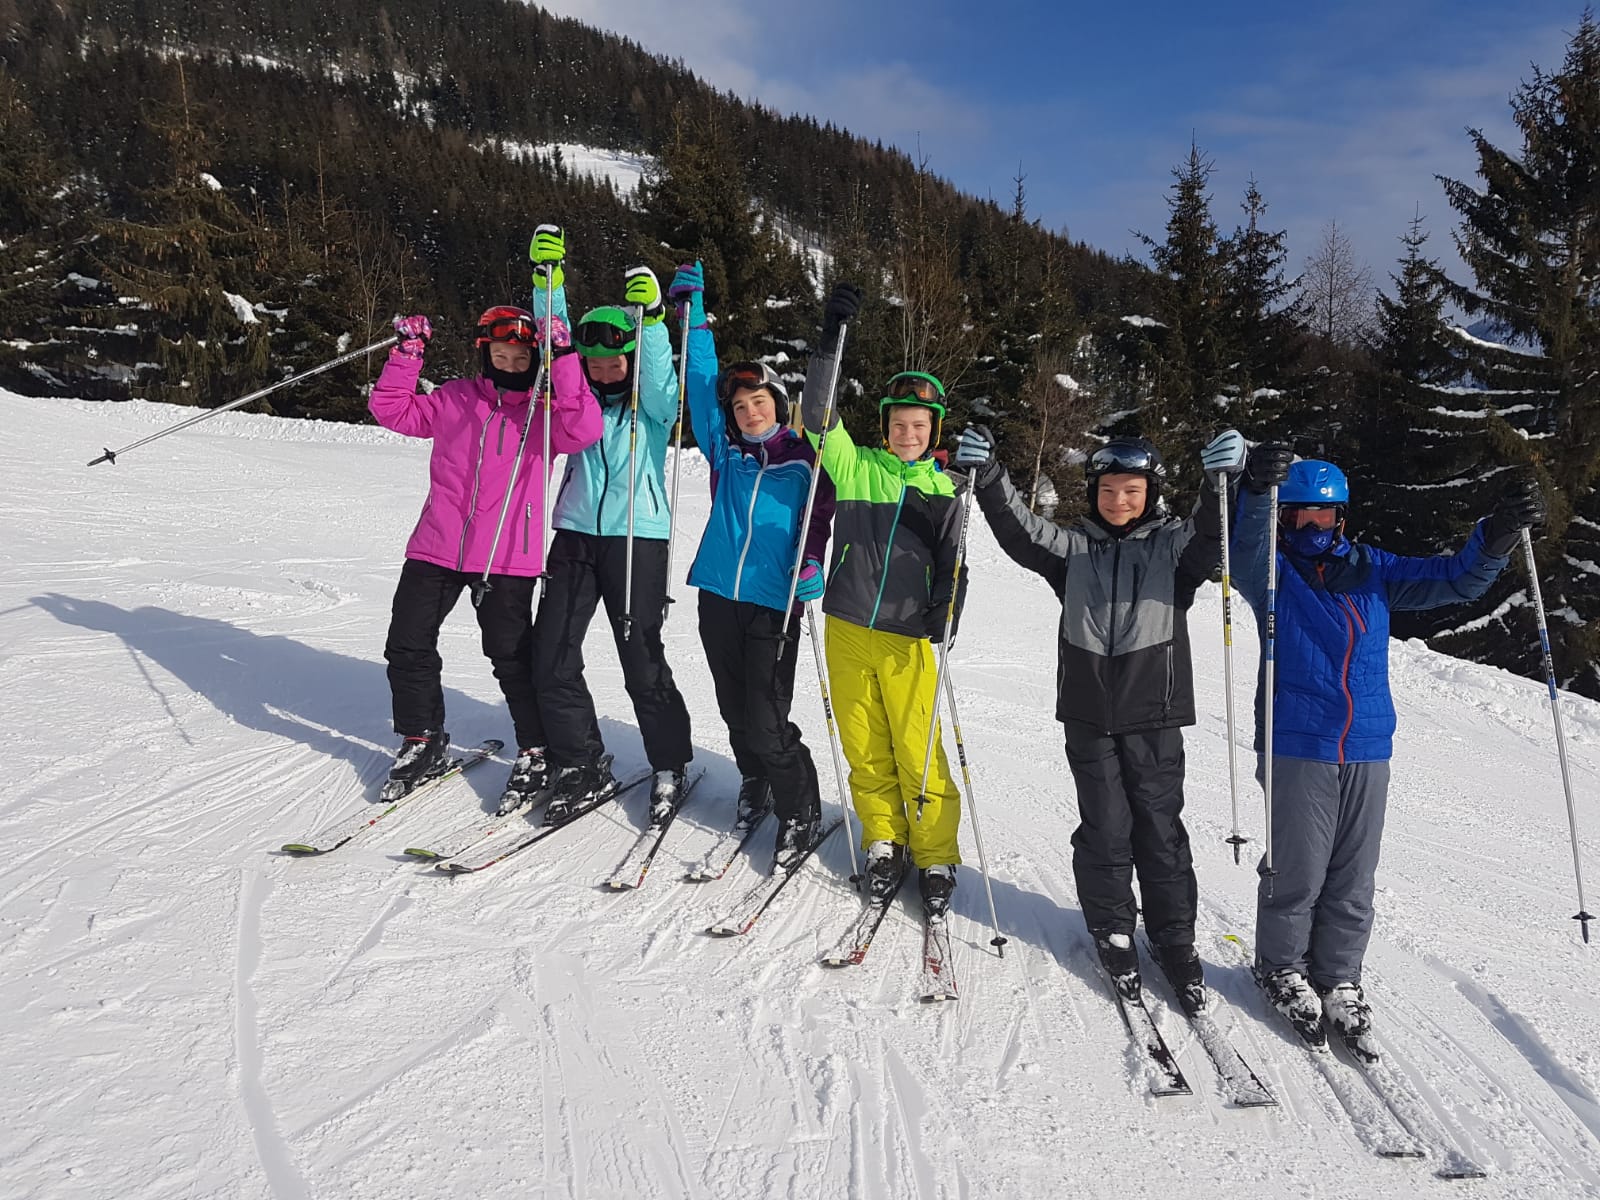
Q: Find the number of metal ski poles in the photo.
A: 12